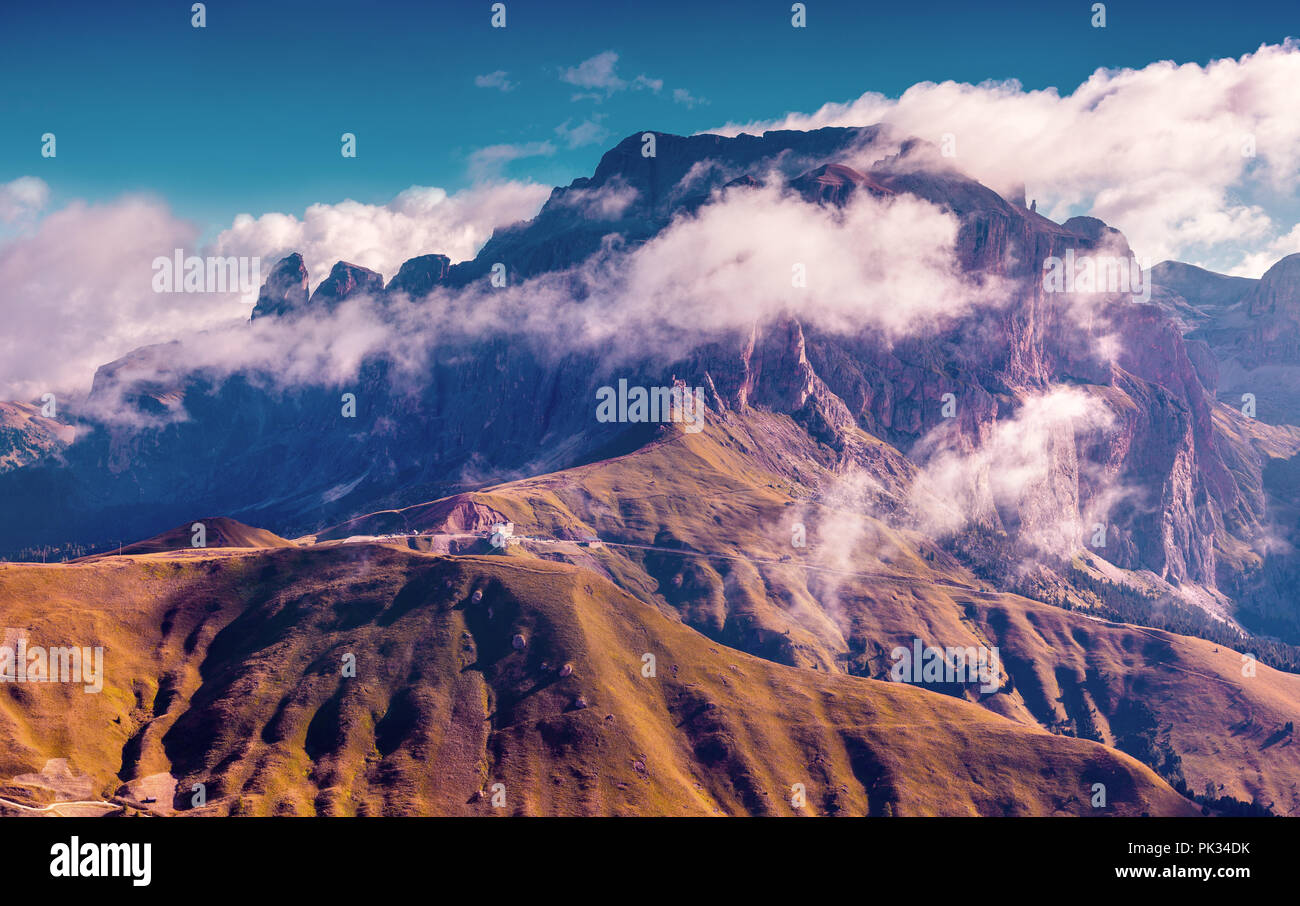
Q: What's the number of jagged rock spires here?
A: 3